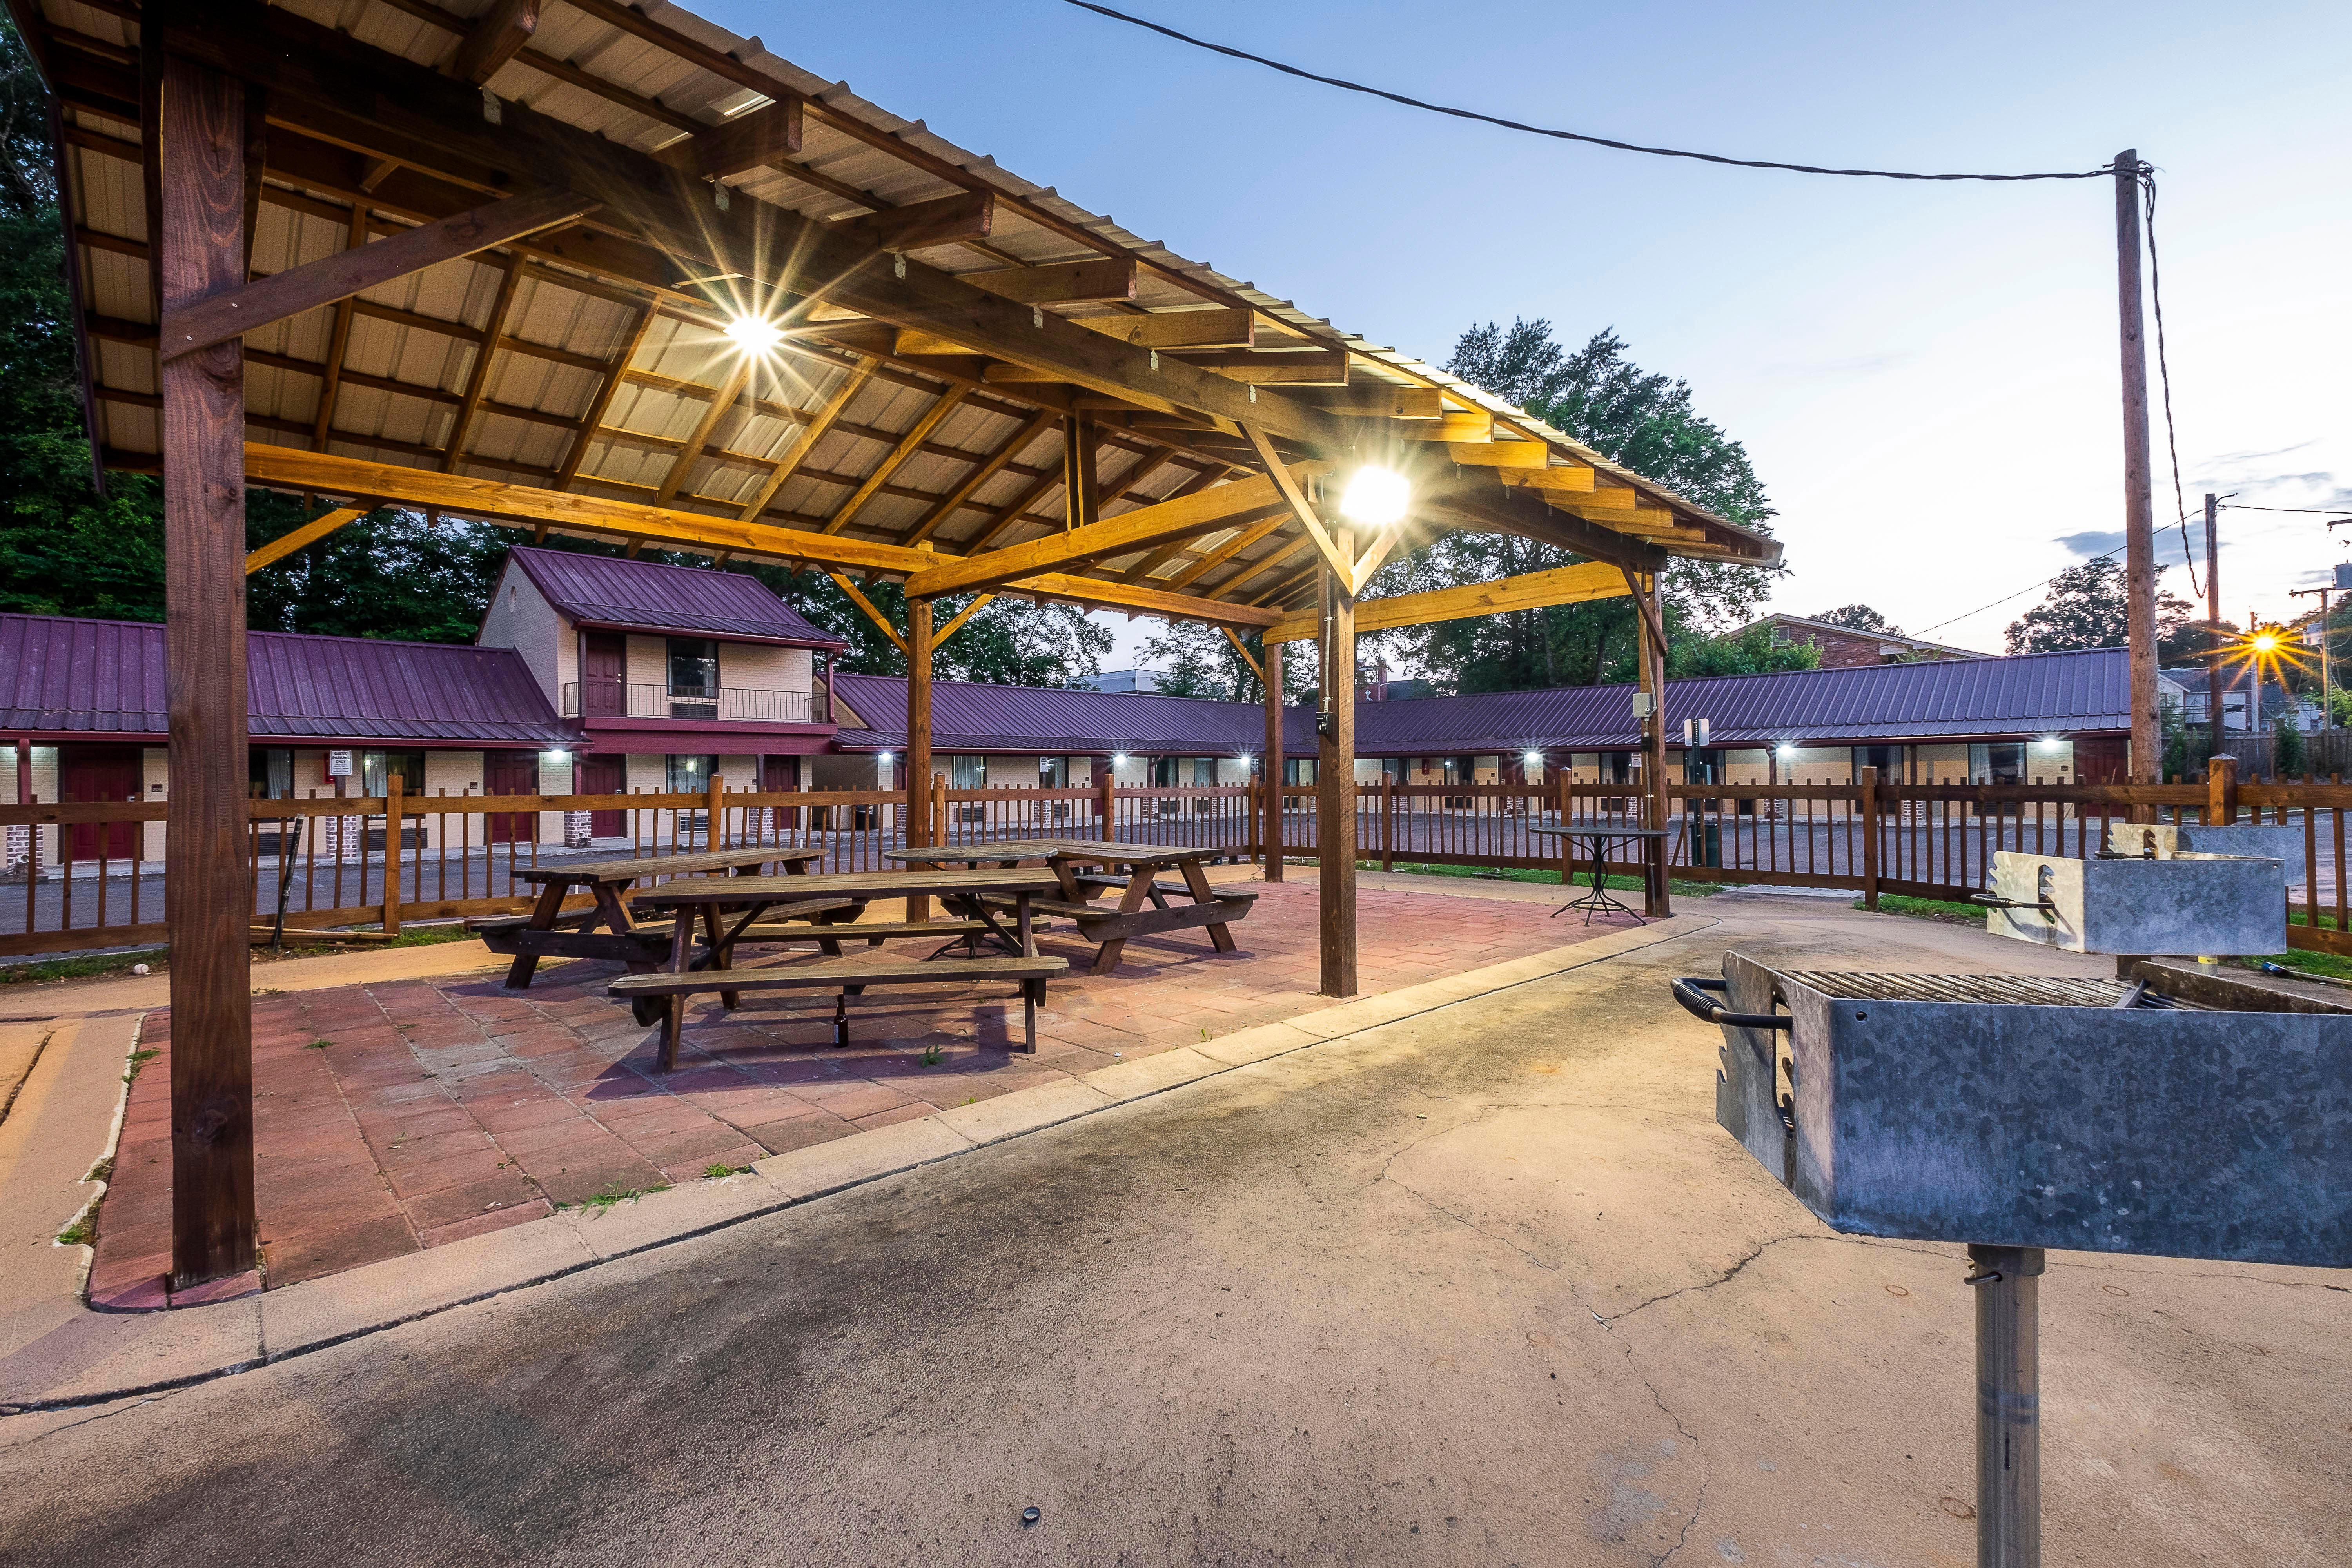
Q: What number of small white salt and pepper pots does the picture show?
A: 0